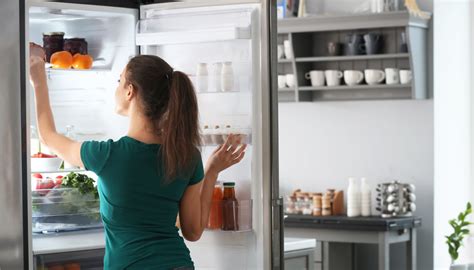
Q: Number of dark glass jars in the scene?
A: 2